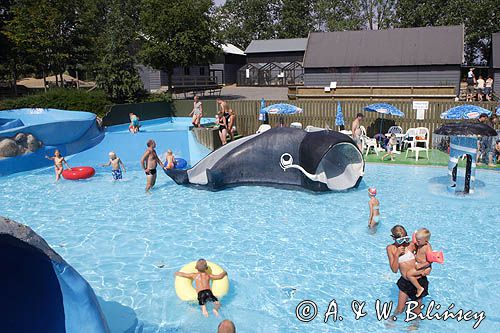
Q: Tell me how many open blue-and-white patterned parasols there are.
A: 3